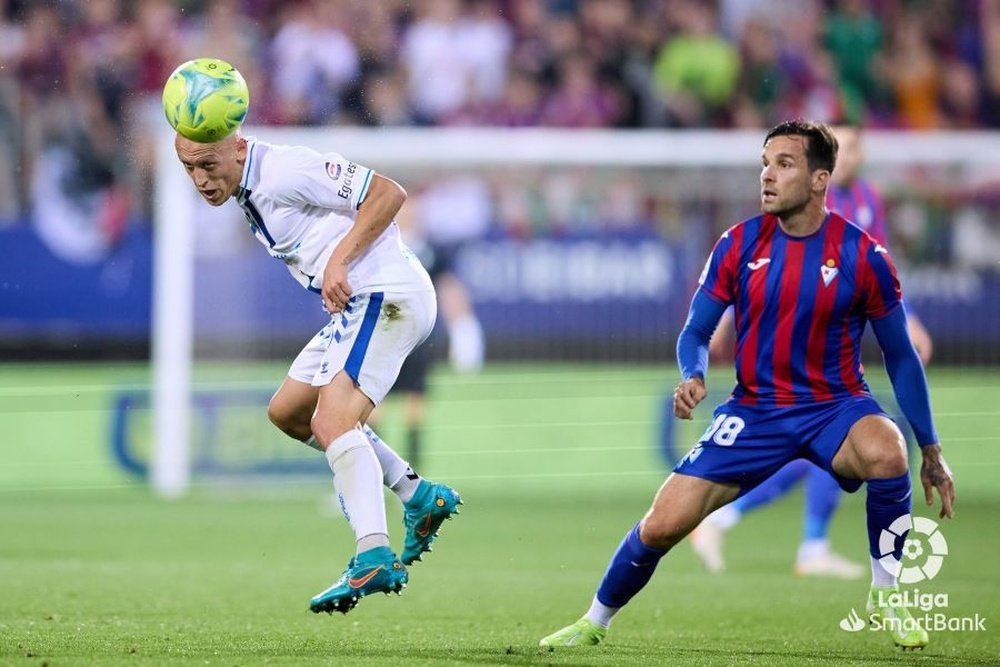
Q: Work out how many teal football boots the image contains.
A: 2